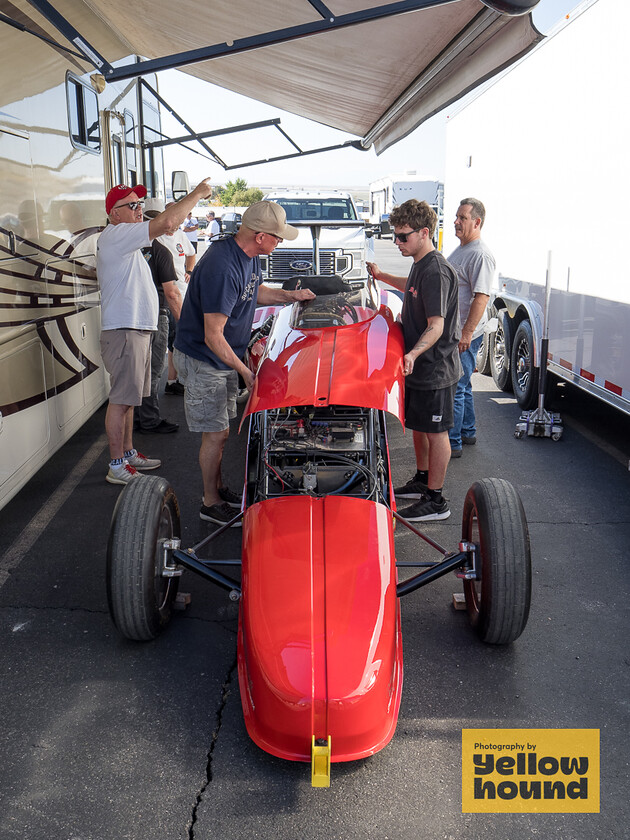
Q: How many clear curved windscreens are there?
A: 1